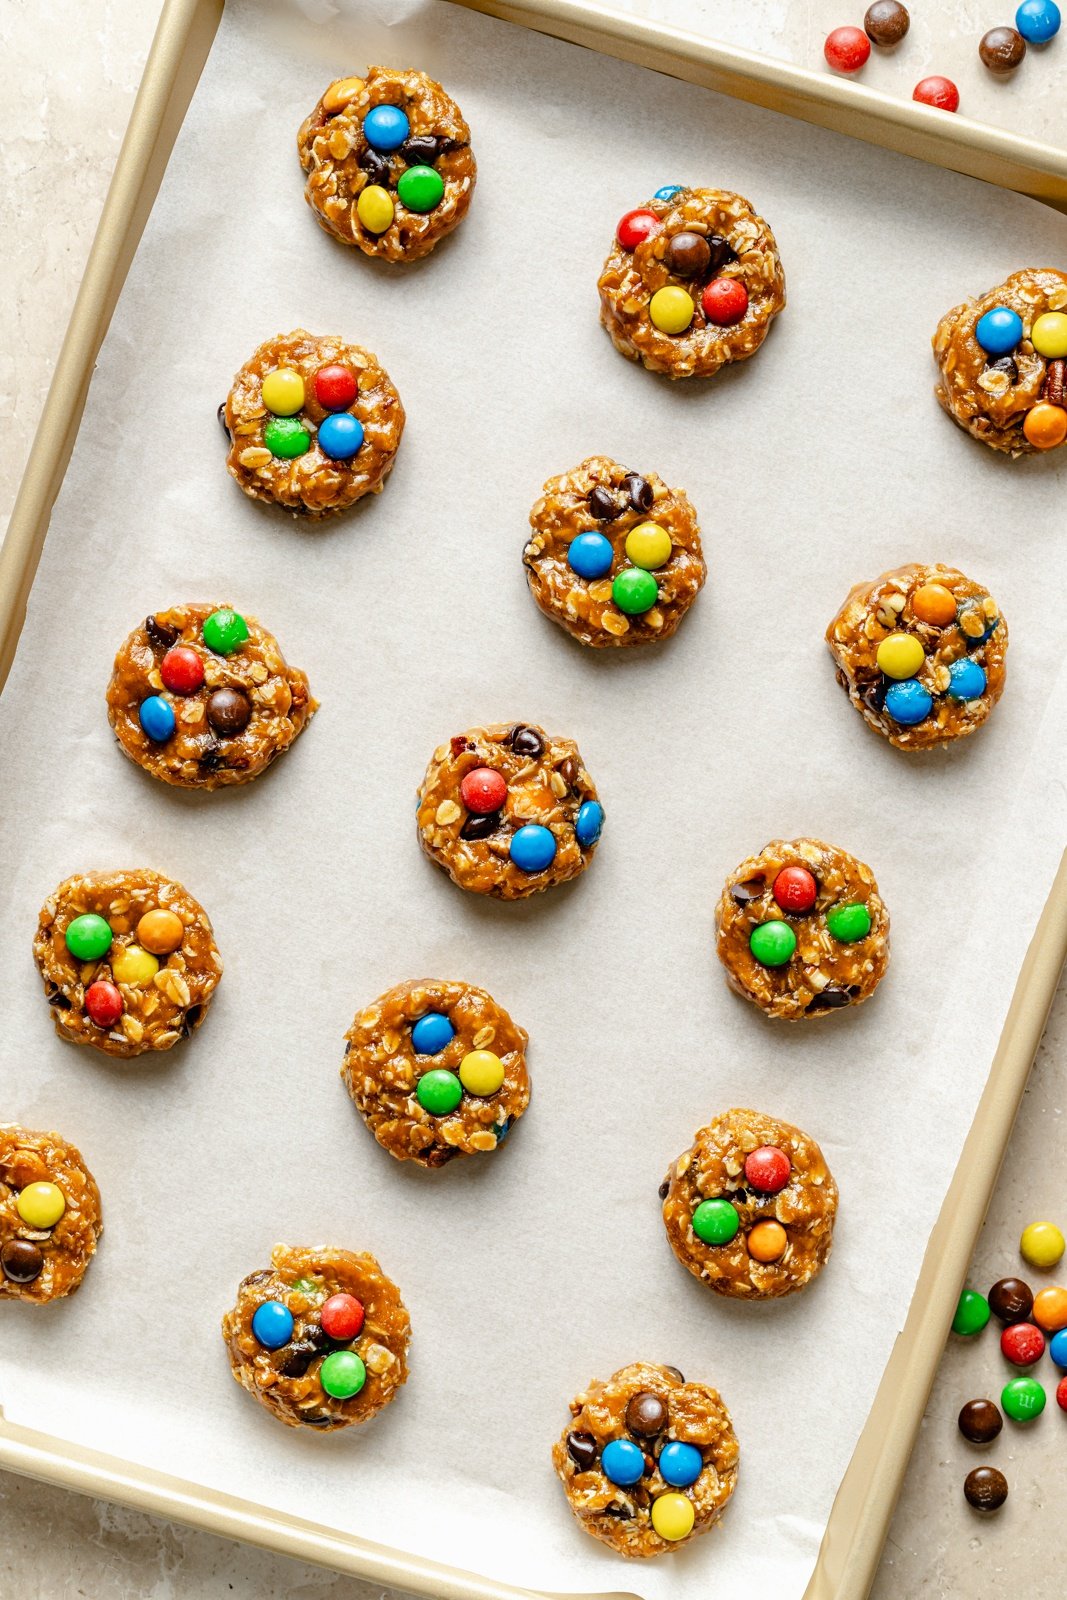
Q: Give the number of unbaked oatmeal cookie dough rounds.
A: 15